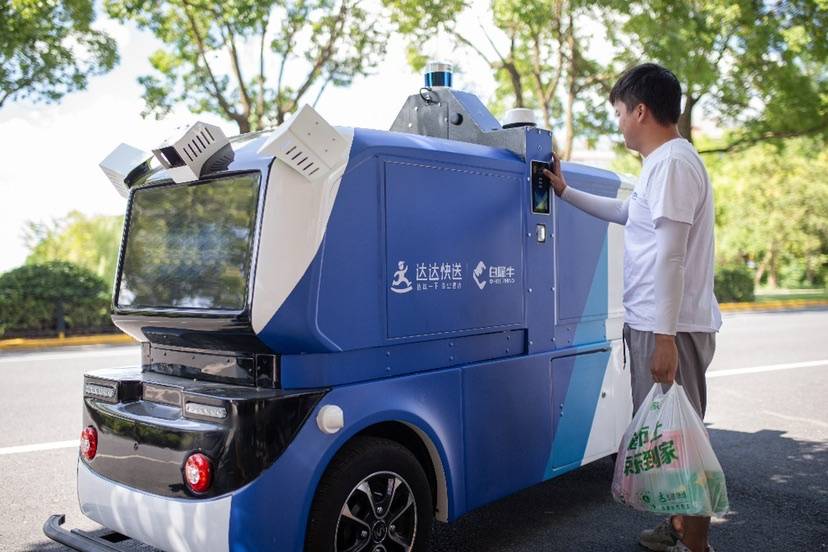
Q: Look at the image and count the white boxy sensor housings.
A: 3